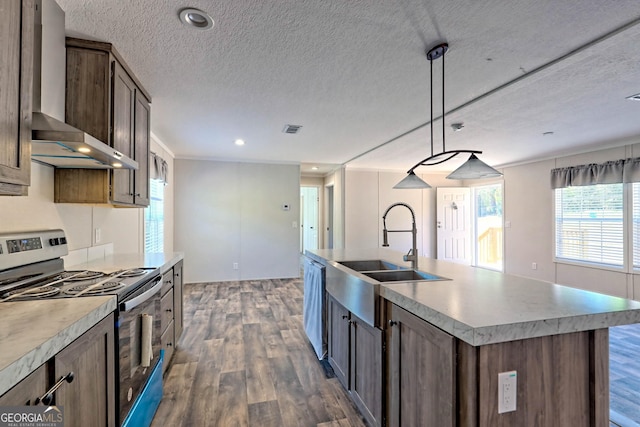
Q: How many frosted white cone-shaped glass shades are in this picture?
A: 2